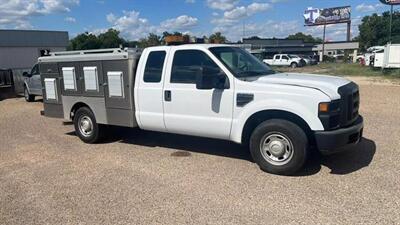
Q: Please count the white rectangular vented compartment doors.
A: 4